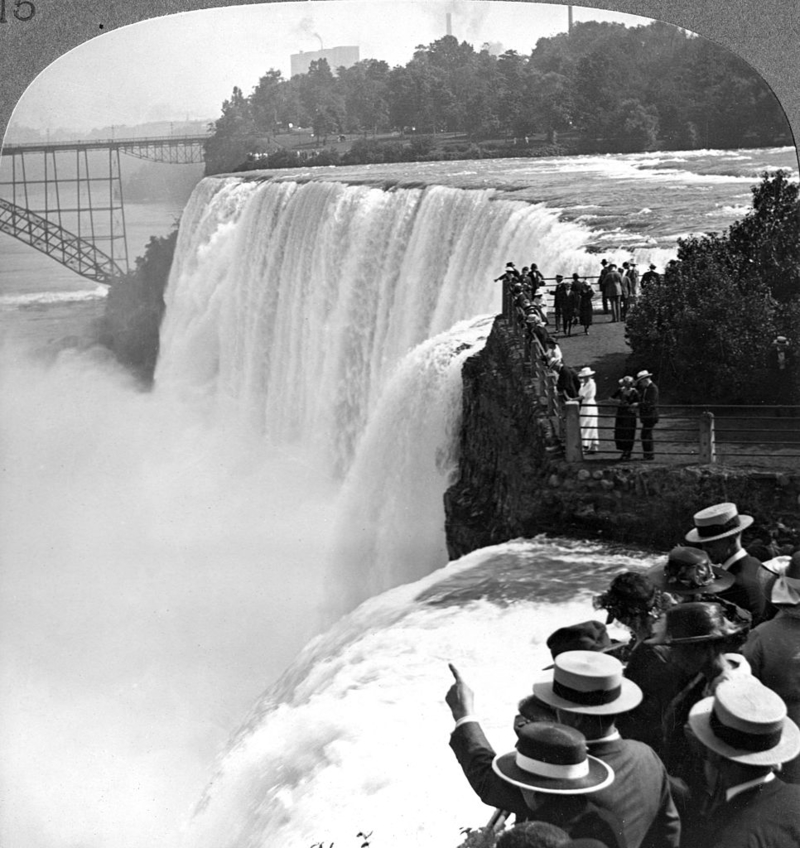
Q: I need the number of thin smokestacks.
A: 2